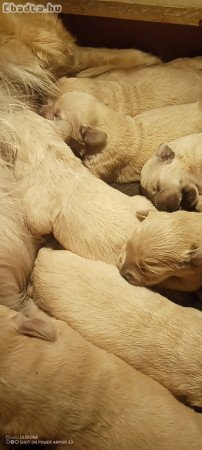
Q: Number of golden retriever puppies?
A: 7